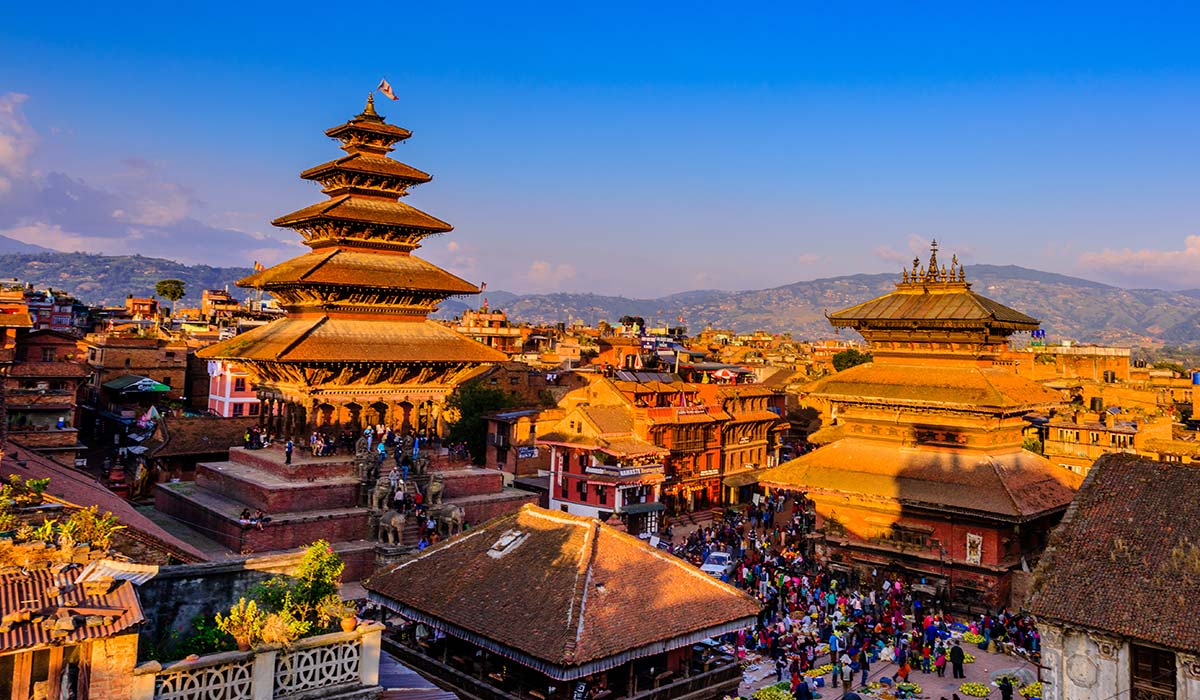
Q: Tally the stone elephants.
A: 2